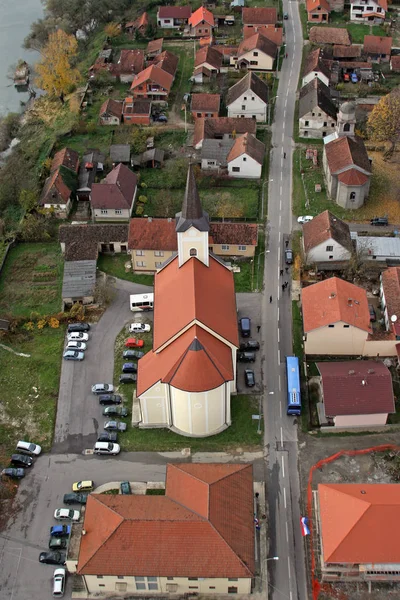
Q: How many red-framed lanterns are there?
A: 0